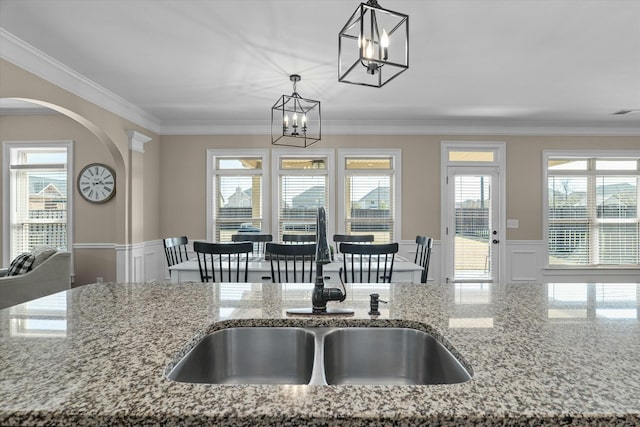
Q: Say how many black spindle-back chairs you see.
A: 8